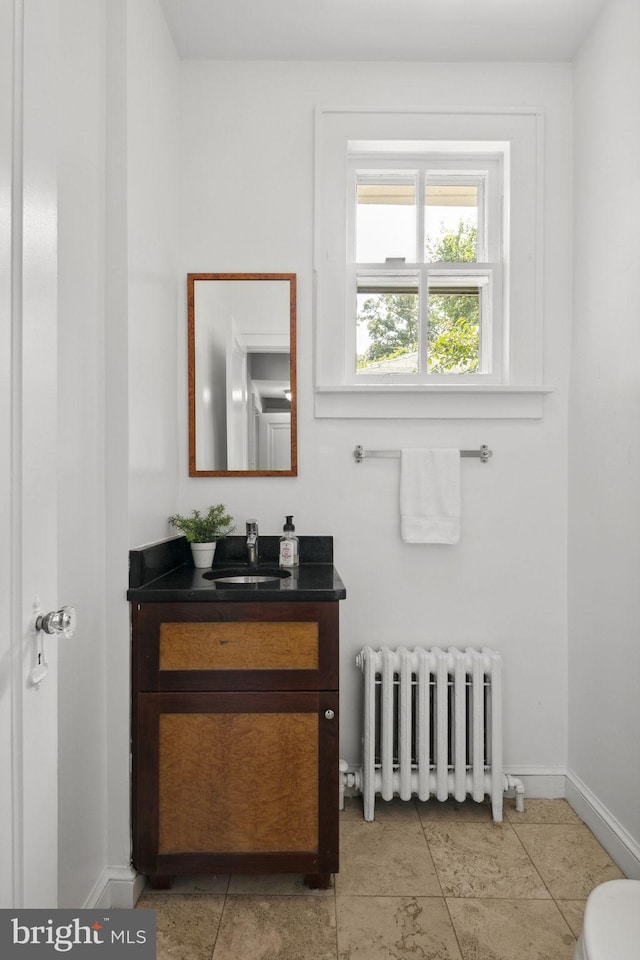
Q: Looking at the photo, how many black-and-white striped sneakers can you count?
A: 0